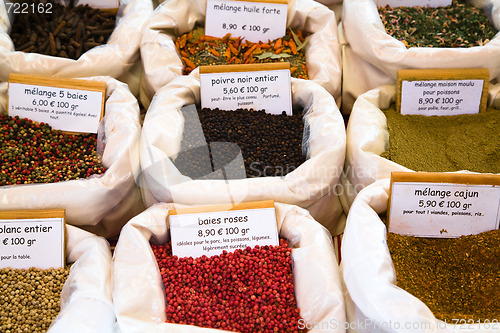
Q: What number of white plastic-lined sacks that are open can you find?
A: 9